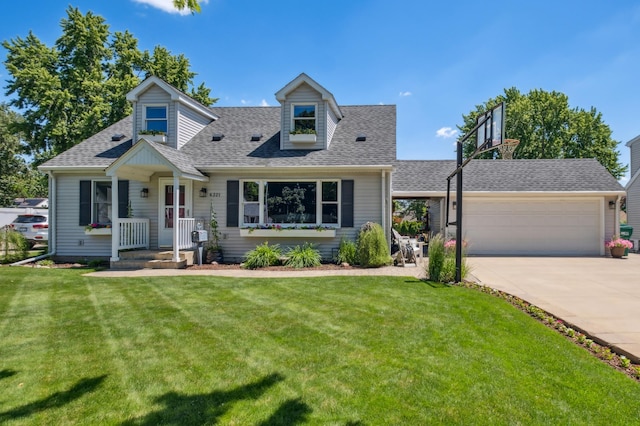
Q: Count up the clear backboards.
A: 1